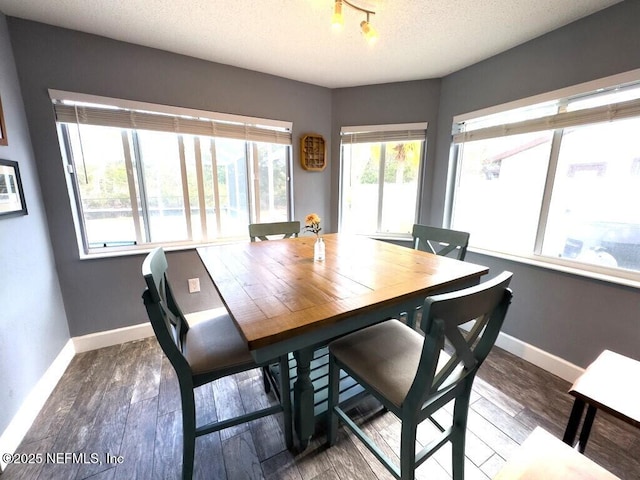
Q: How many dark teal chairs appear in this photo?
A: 4